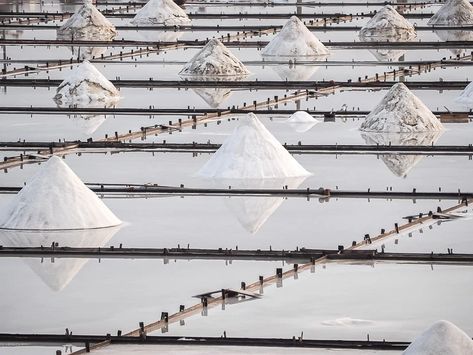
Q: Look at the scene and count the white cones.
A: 13